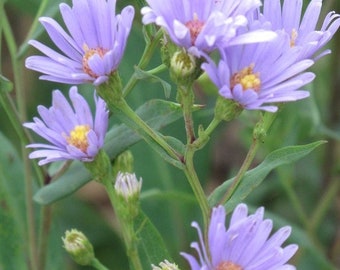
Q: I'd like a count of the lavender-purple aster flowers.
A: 6